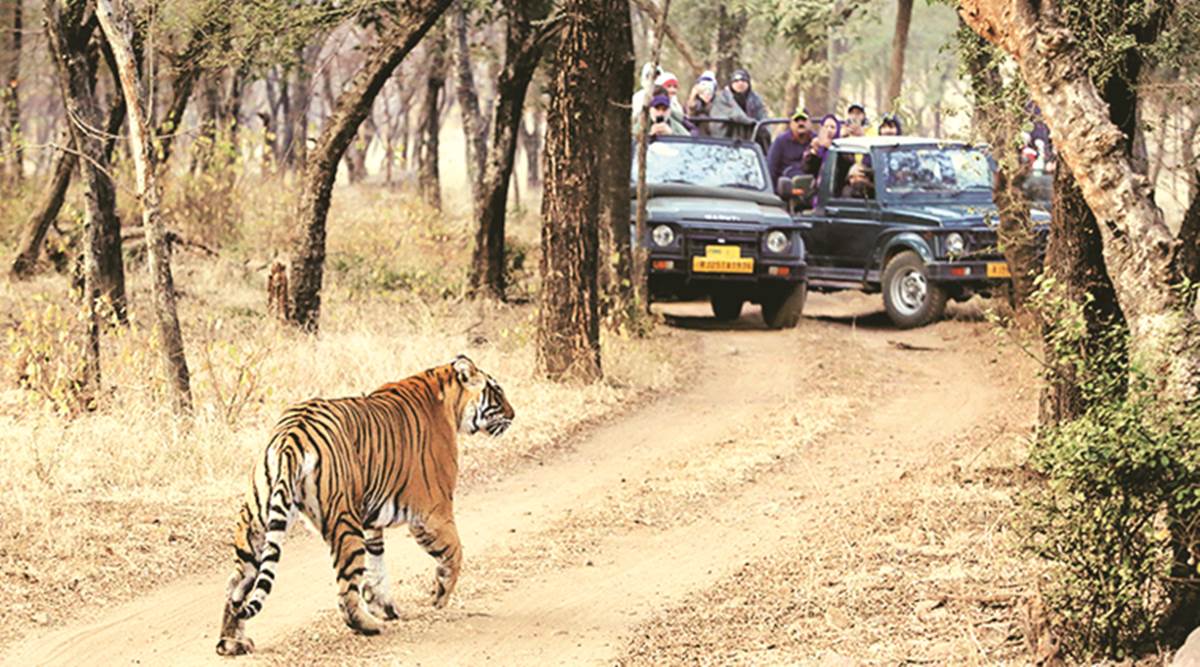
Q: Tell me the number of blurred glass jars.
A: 0